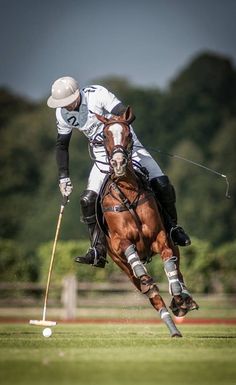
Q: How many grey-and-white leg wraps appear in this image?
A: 3